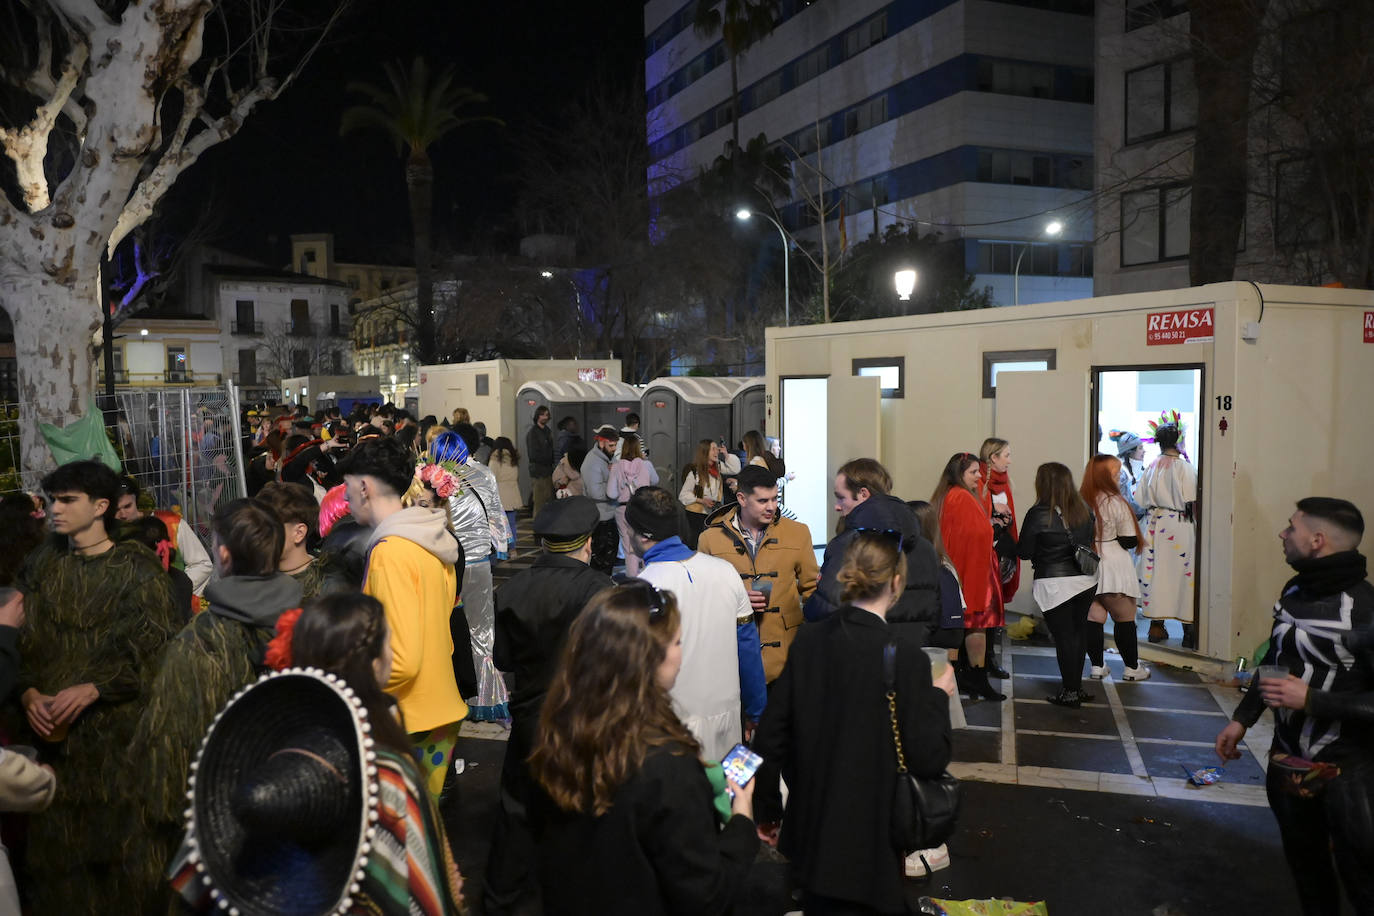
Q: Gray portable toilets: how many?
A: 3